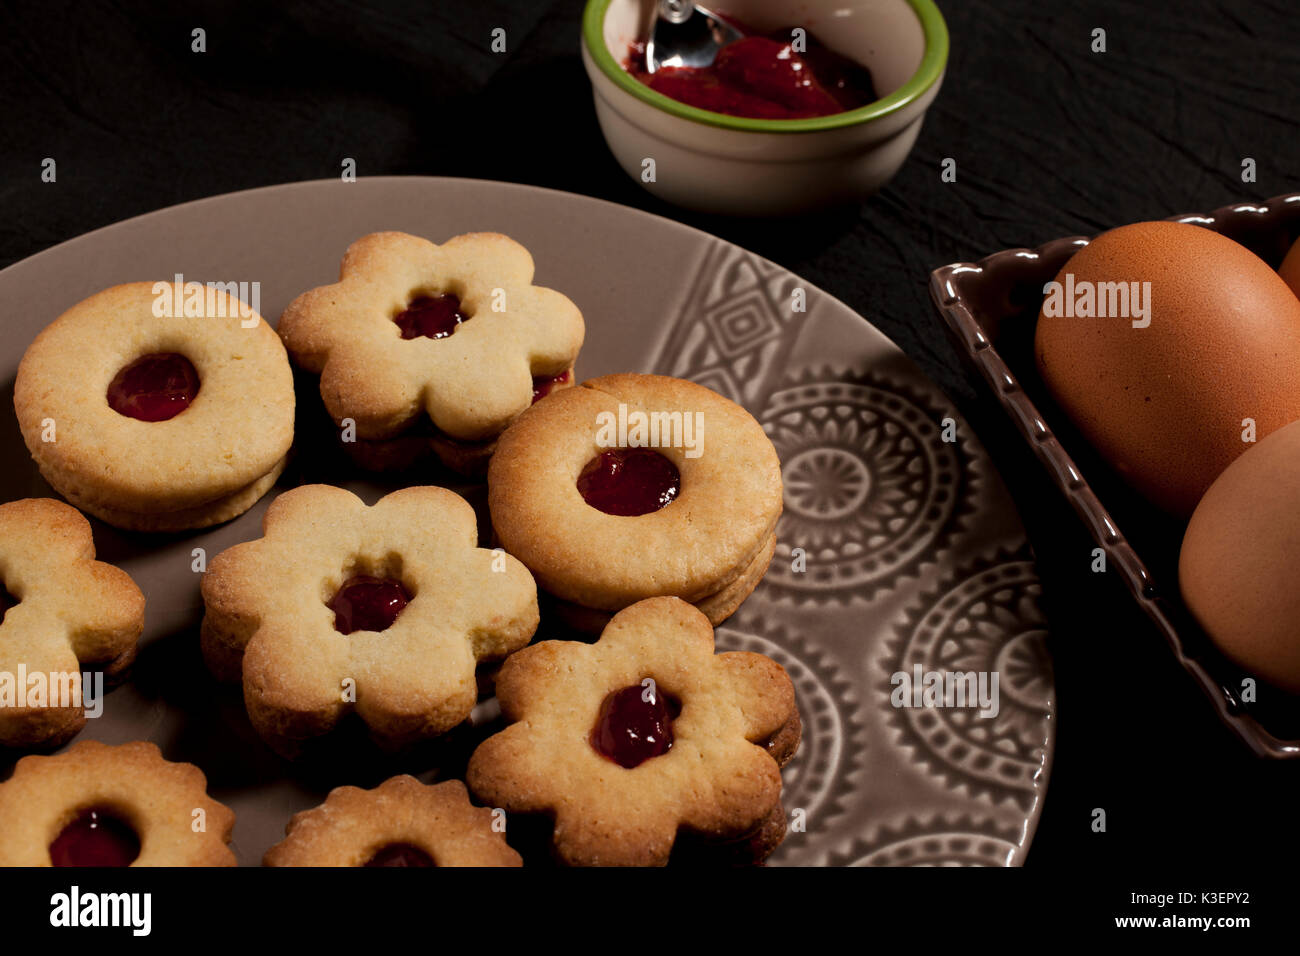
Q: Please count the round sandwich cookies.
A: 2